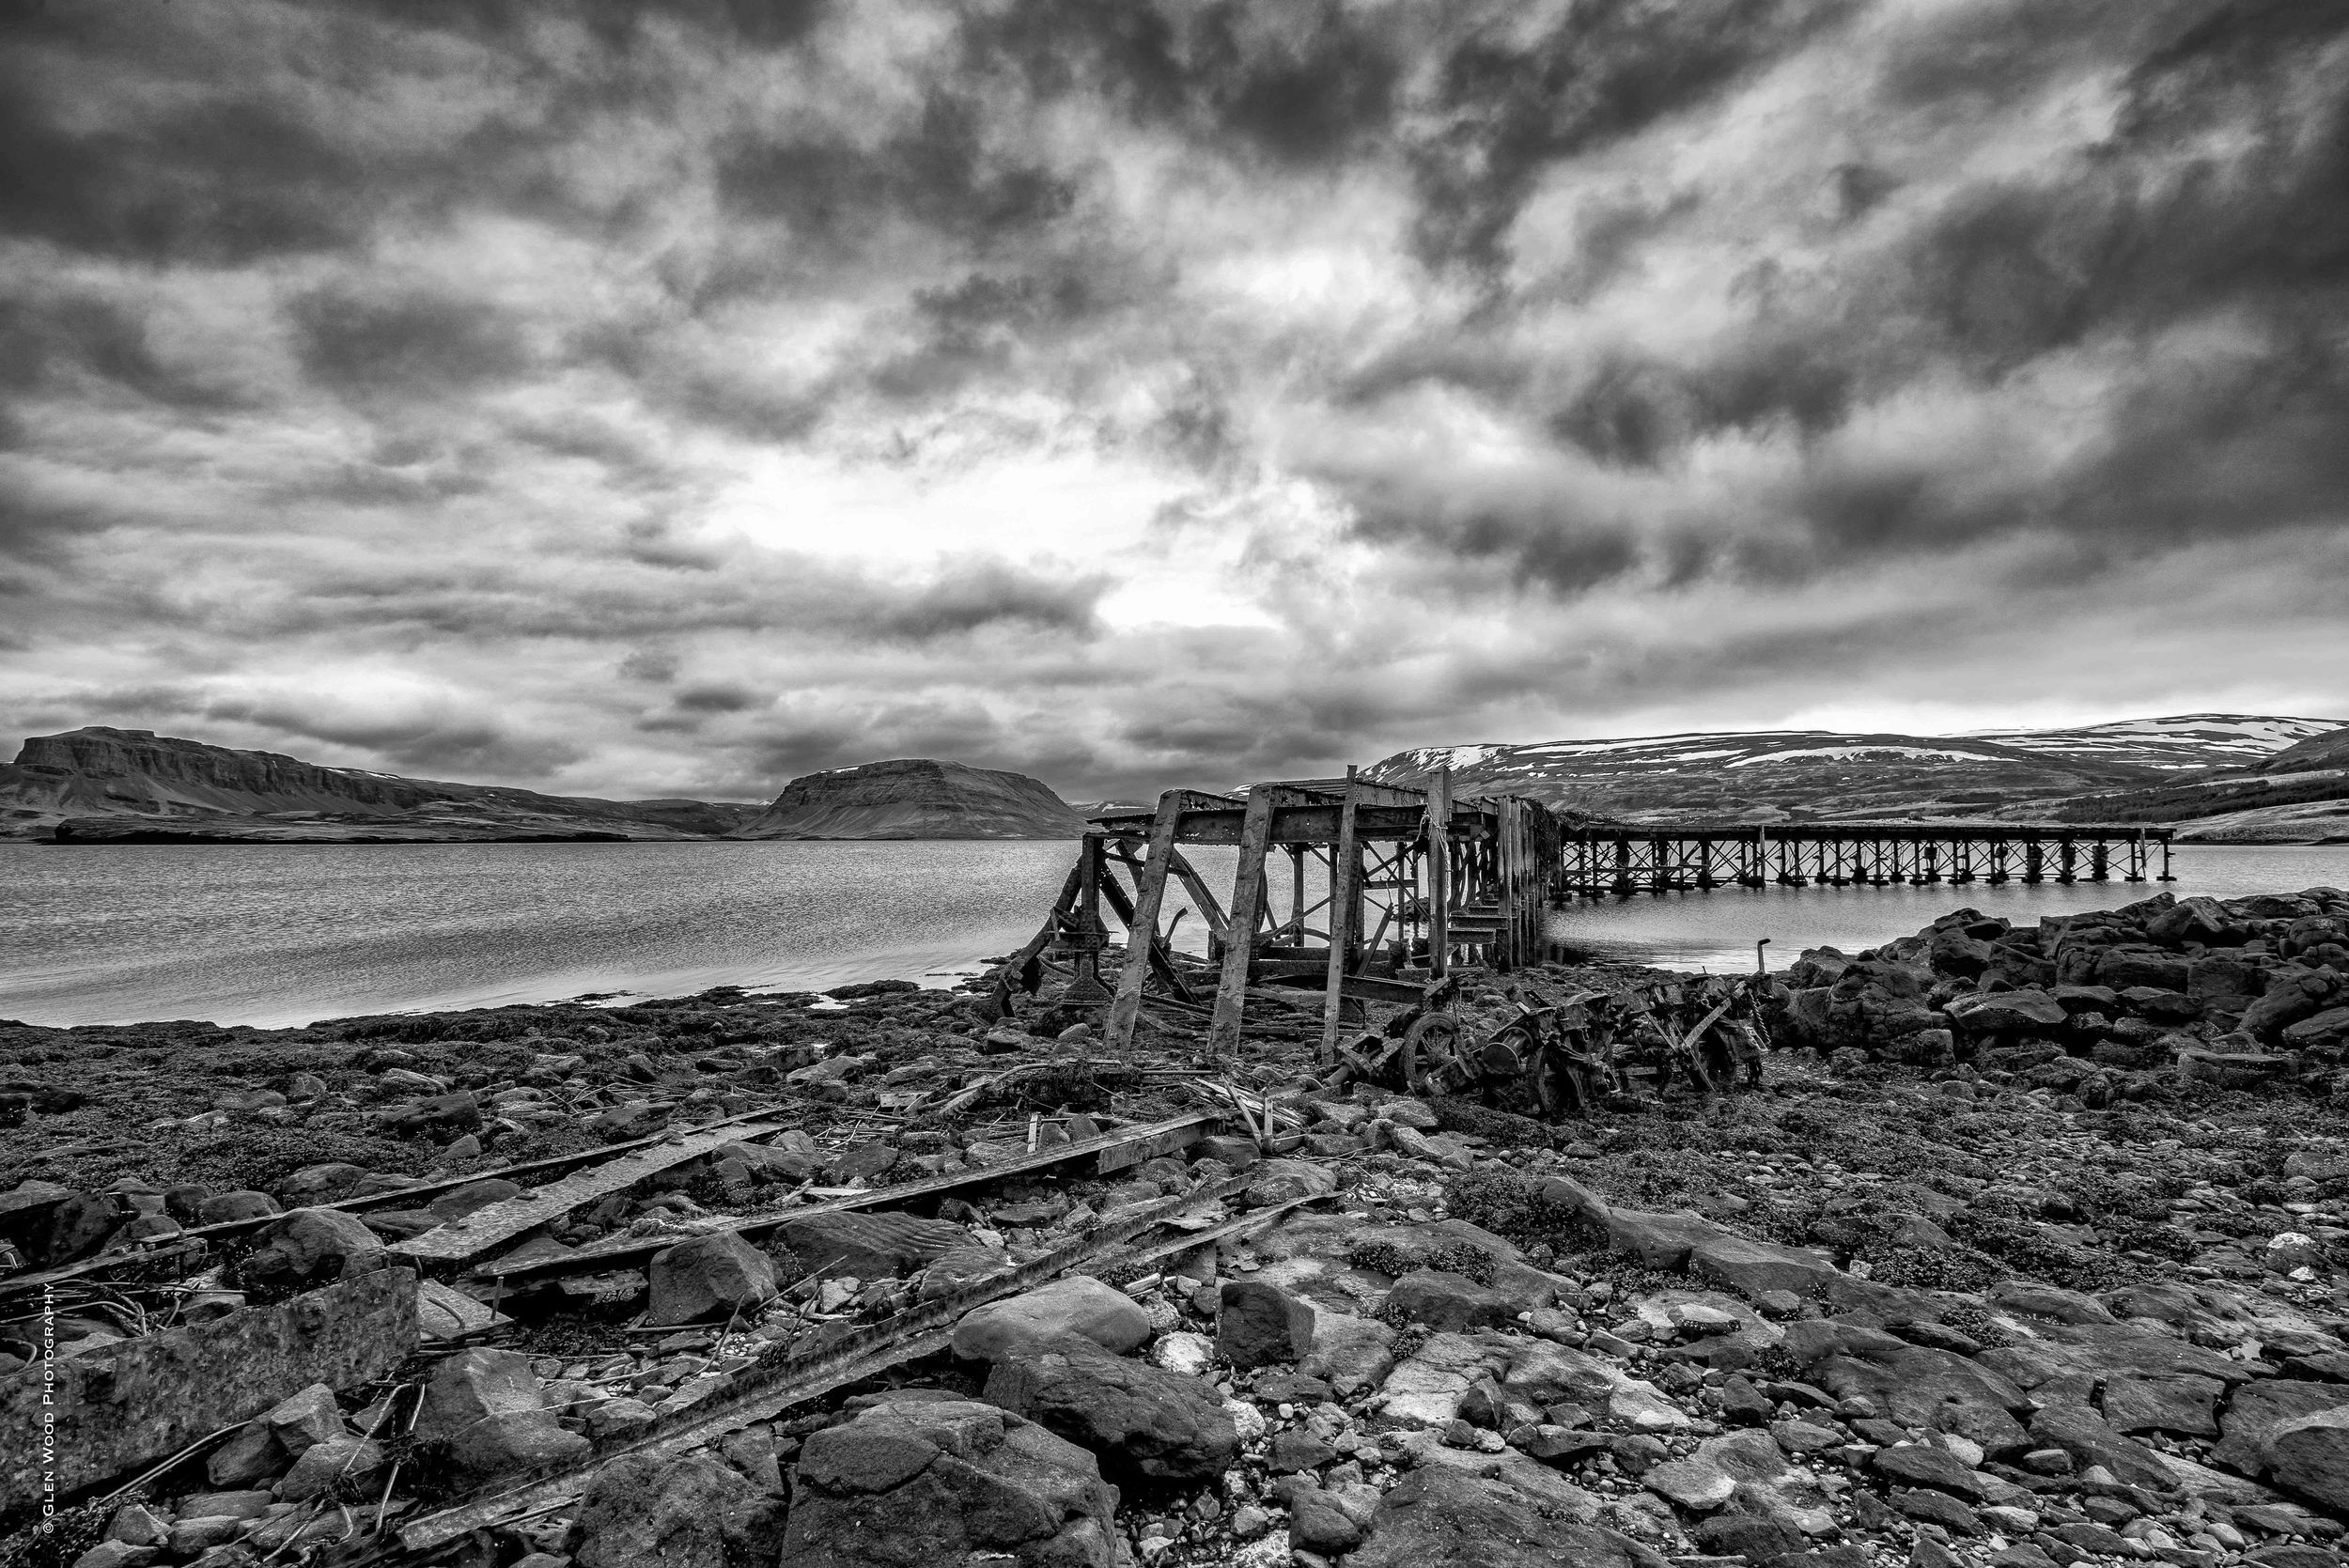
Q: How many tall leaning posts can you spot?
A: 3